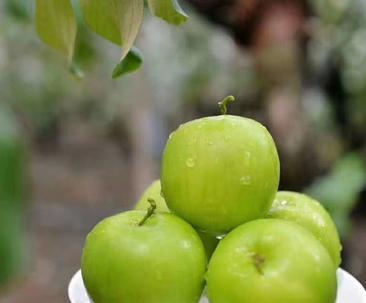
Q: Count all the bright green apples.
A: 5